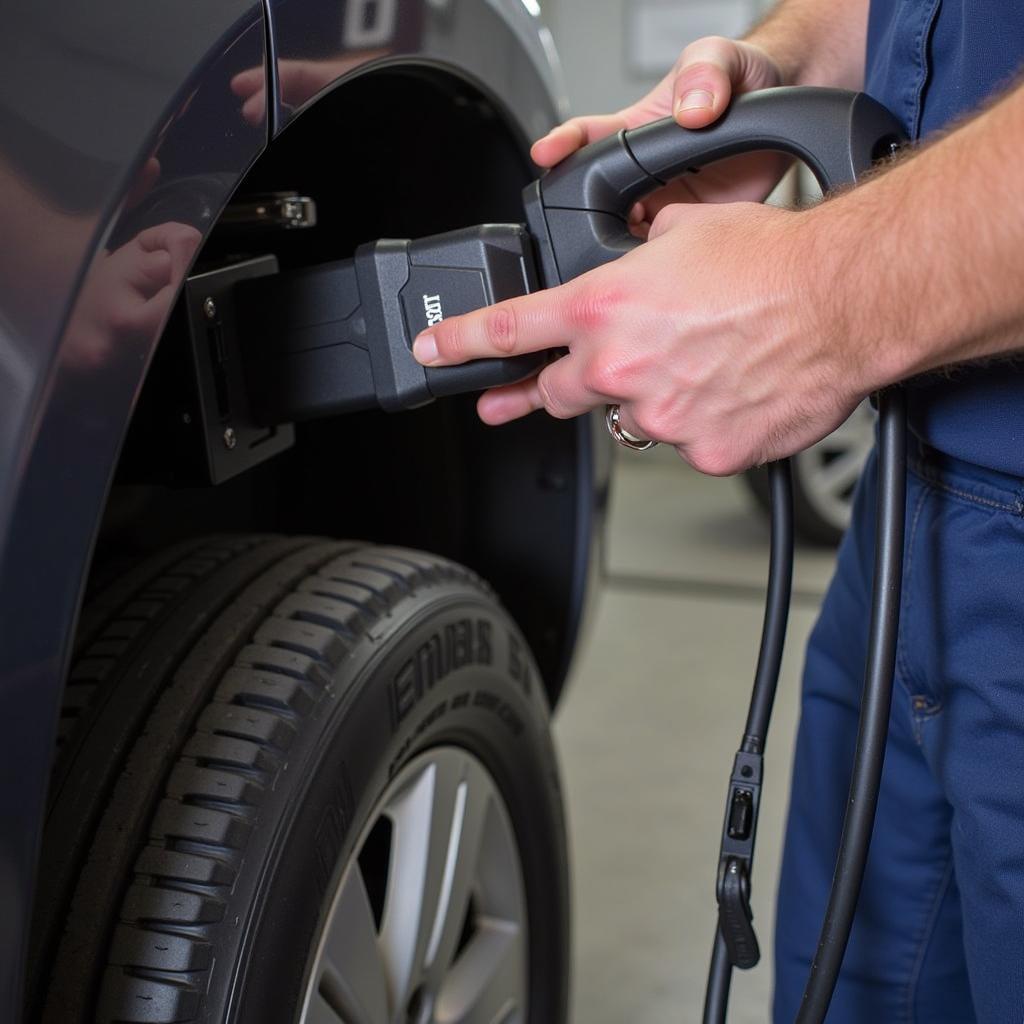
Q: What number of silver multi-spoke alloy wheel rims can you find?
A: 2